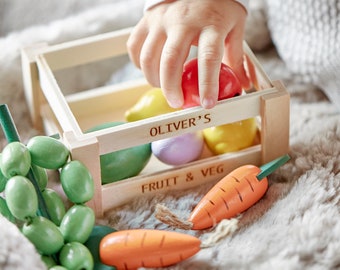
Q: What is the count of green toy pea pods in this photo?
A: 0